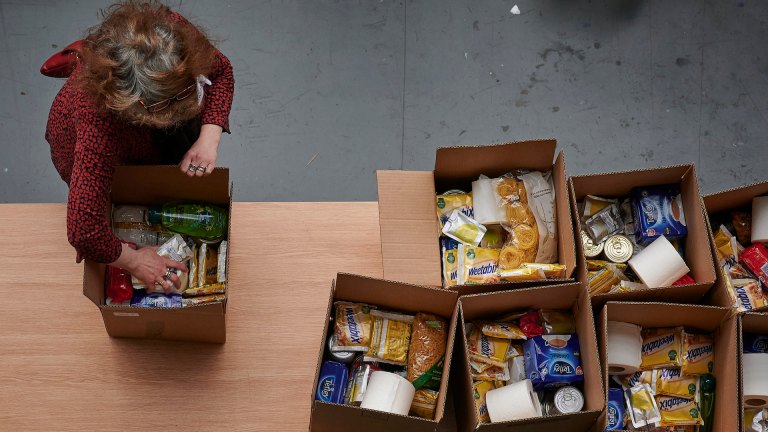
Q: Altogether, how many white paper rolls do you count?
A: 7